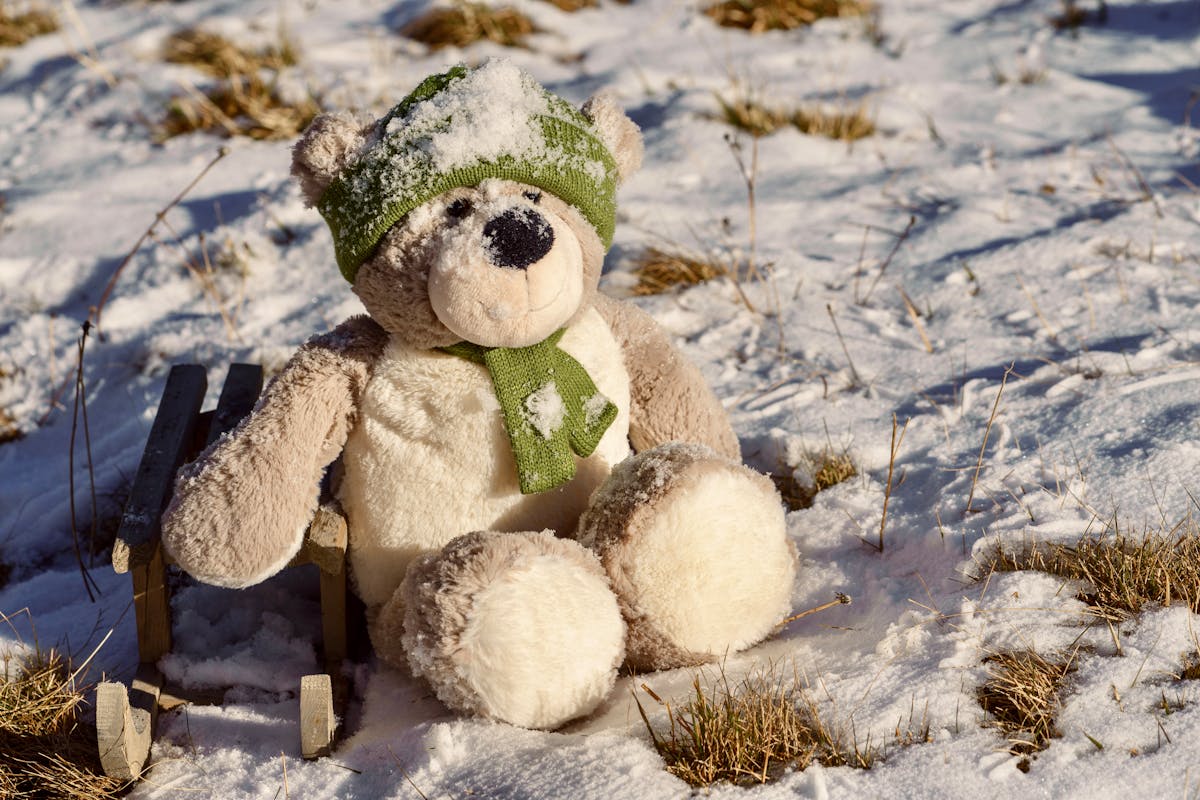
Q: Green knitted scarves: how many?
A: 1